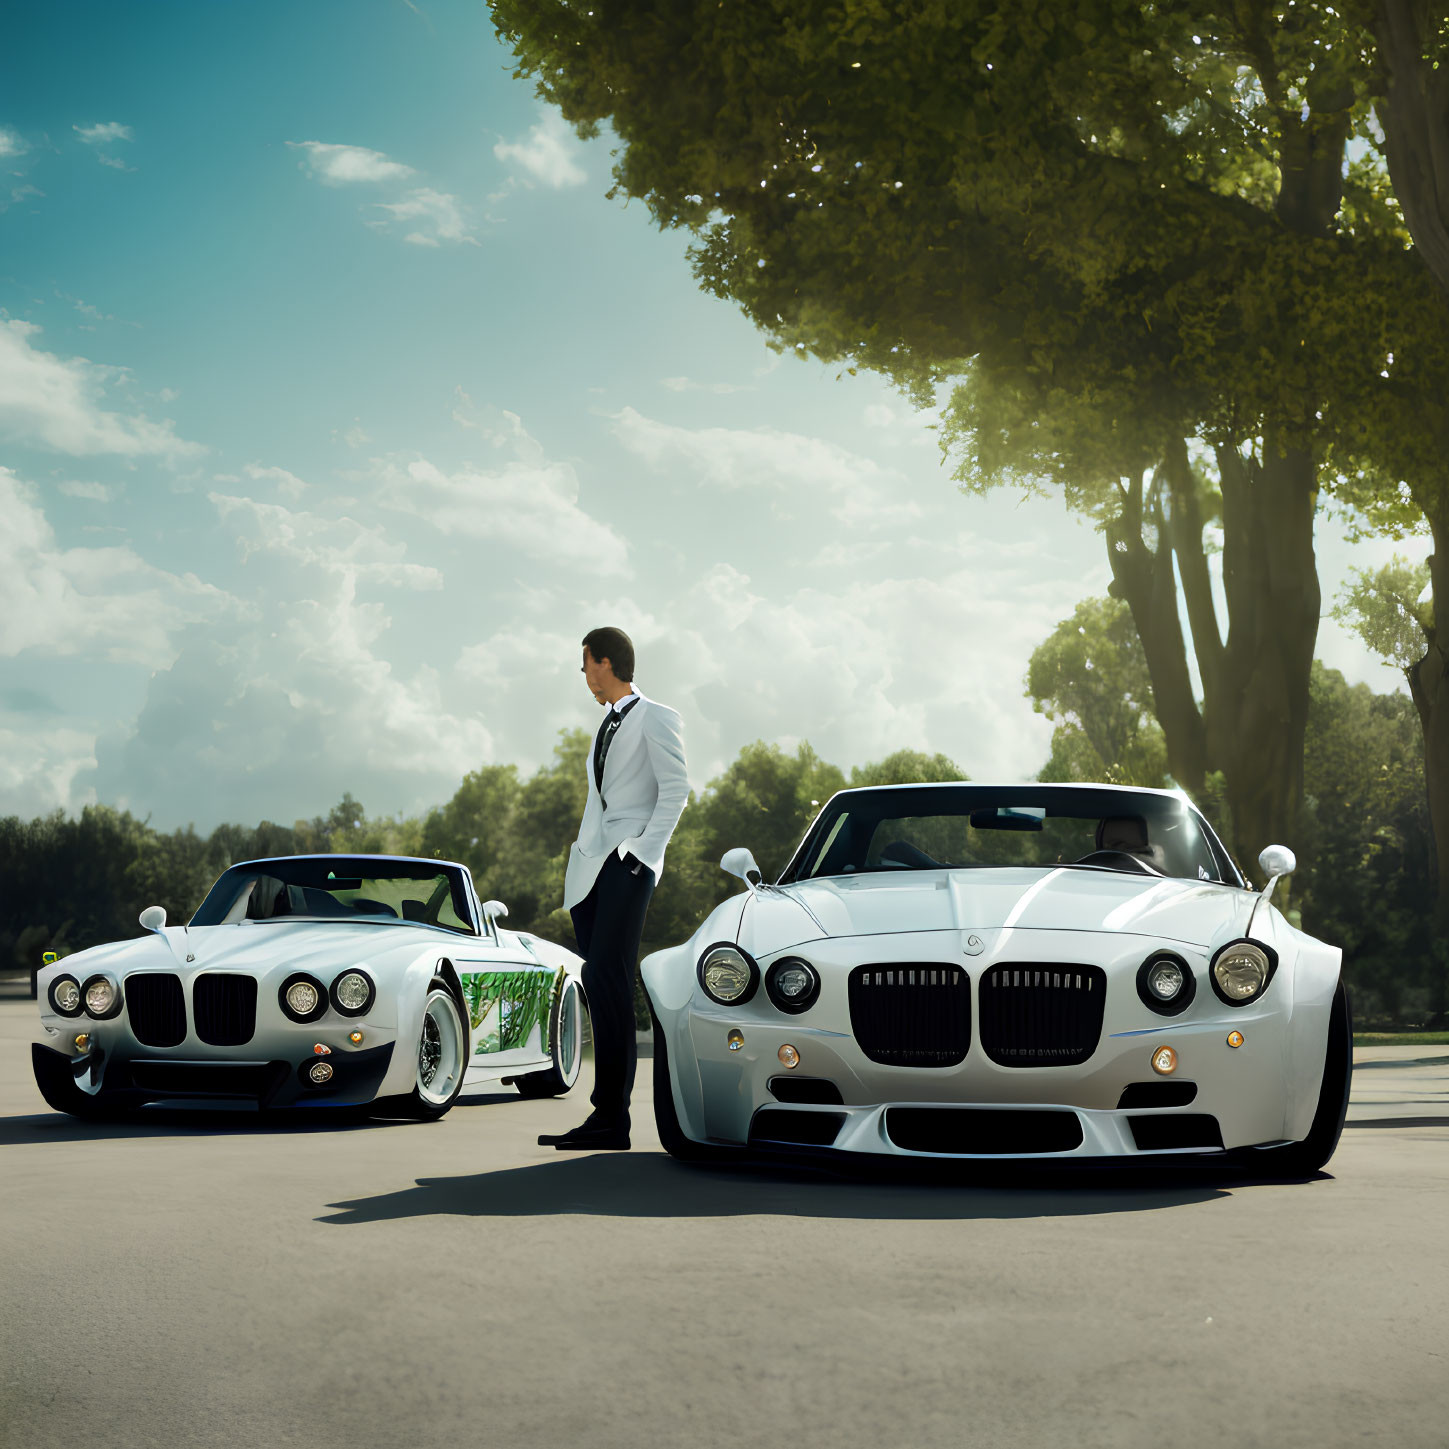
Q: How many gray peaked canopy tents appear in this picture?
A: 0